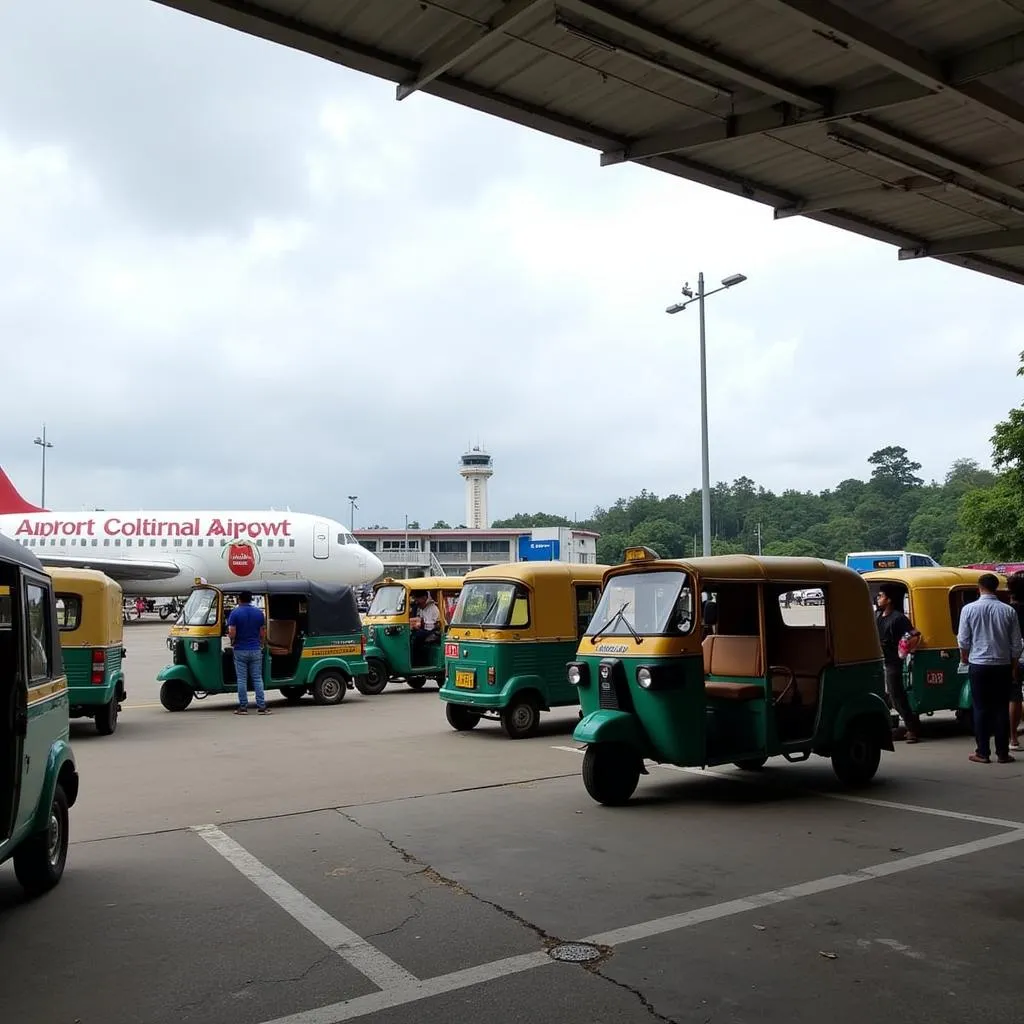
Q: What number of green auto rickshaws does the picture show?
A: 7